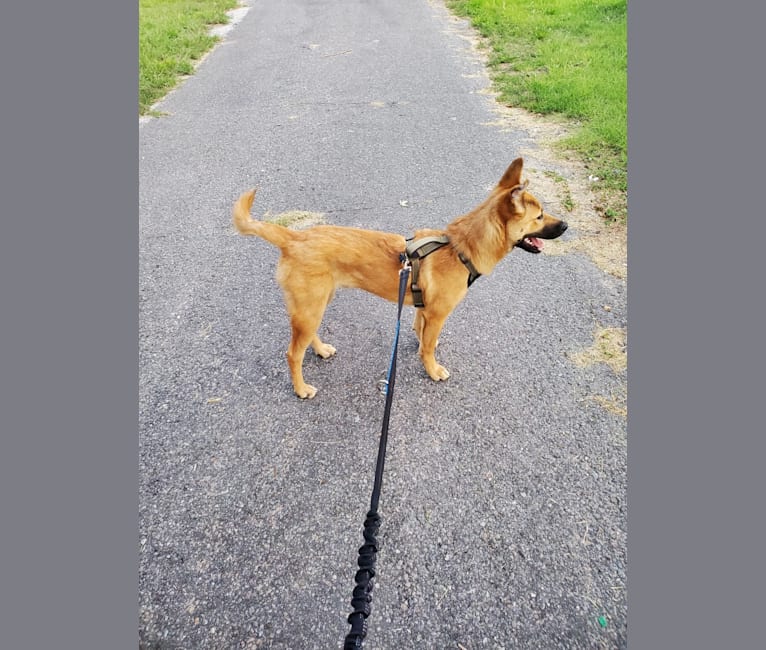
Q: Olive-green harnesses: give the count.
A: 1